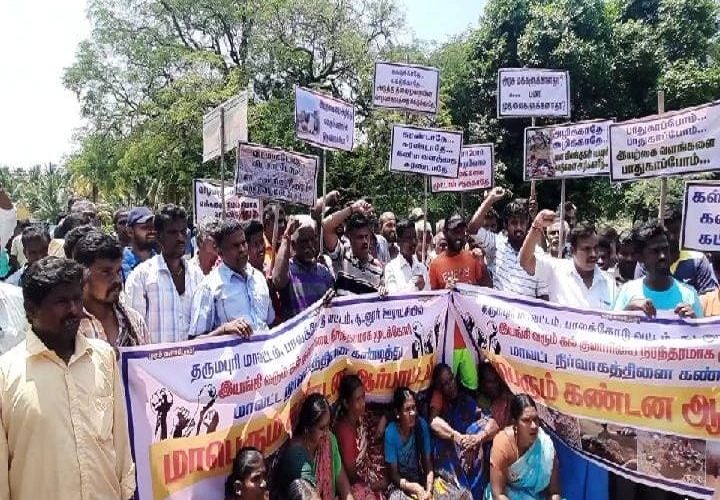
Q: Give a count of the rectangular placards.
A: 11